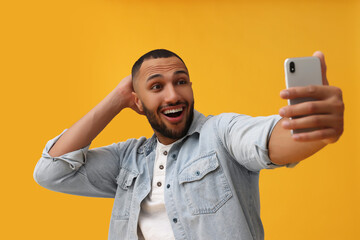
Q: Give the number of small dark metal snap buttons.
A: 4